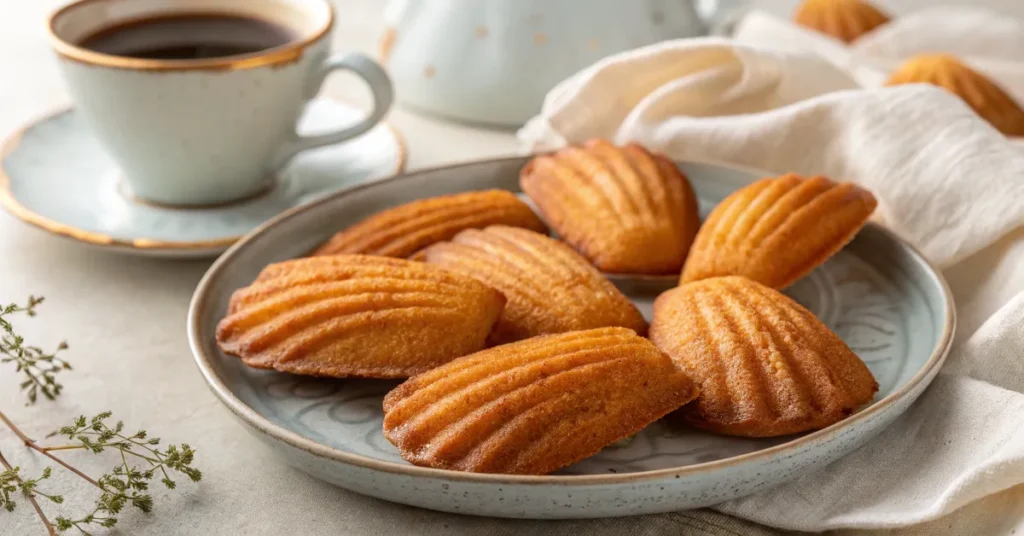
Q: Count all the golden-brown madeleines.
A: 9